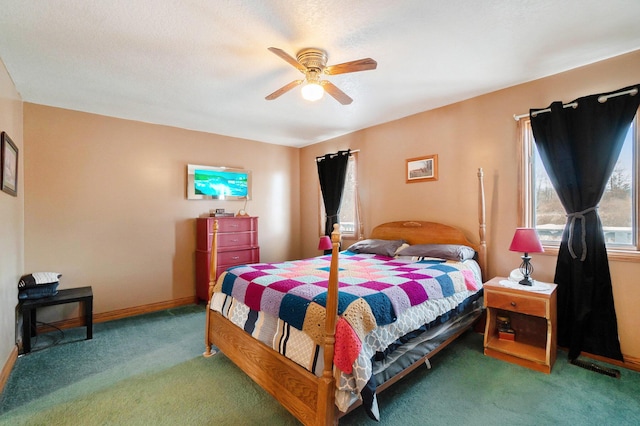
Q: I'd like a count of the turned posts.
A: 4